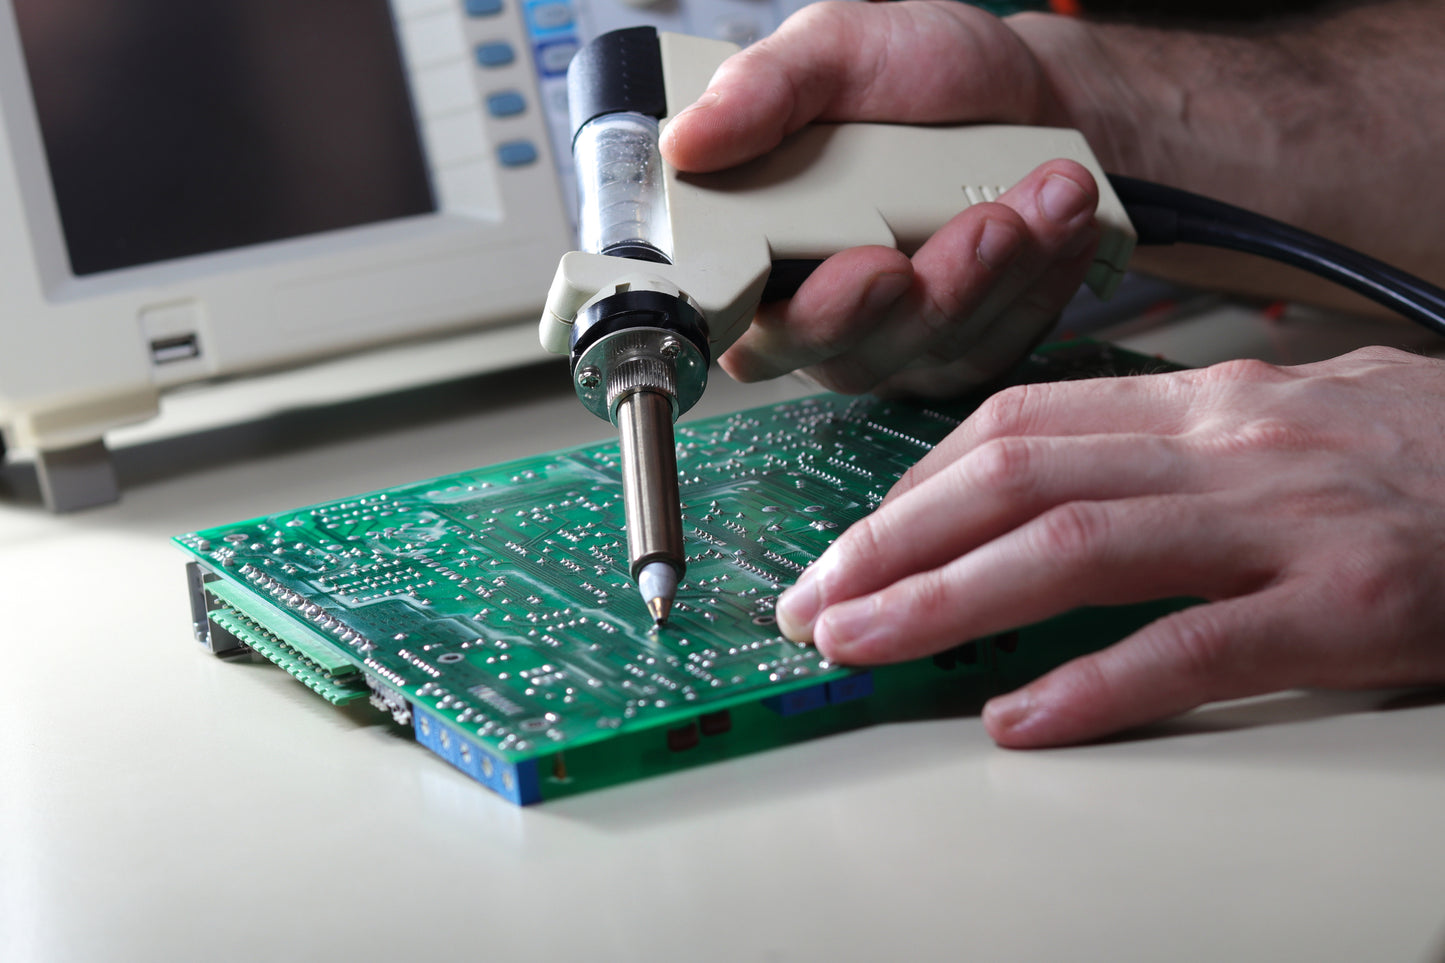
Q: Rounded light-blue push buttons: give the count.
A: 4